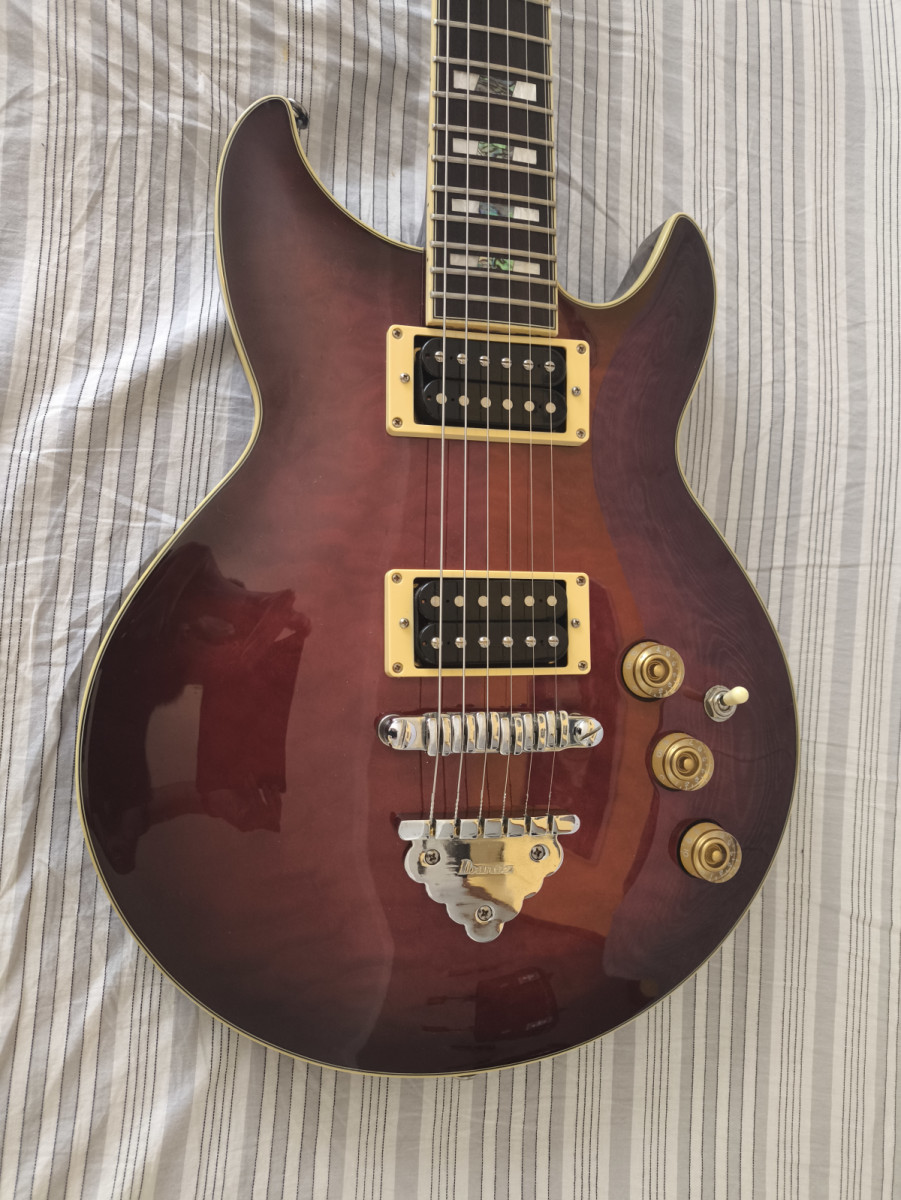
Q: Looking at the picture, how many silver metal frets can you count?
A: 11